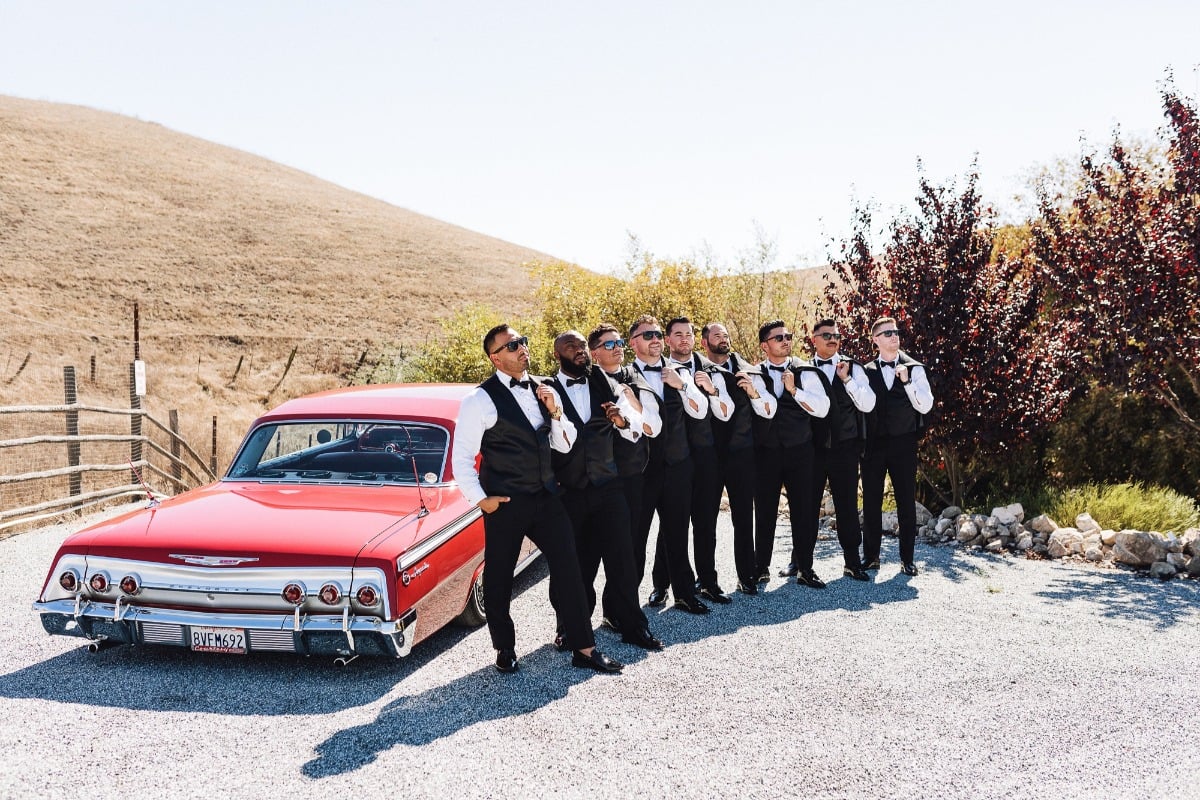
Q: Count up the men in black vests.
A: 9